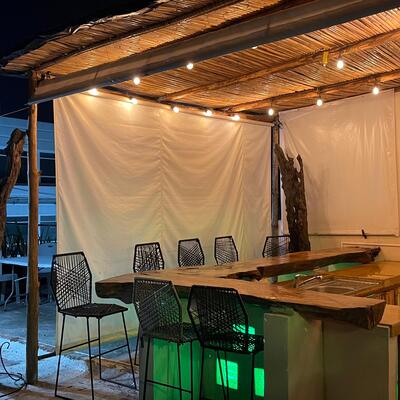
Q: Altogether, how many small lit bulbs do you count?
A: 11